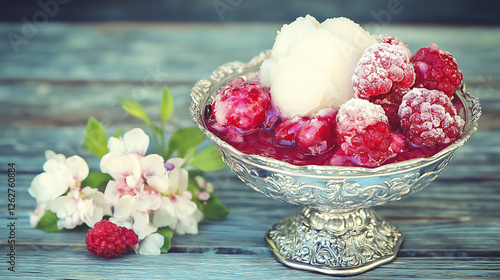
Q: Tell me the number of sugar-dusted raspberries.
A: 4